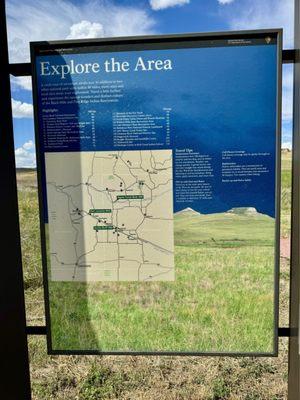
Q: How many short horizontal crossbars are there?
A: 4